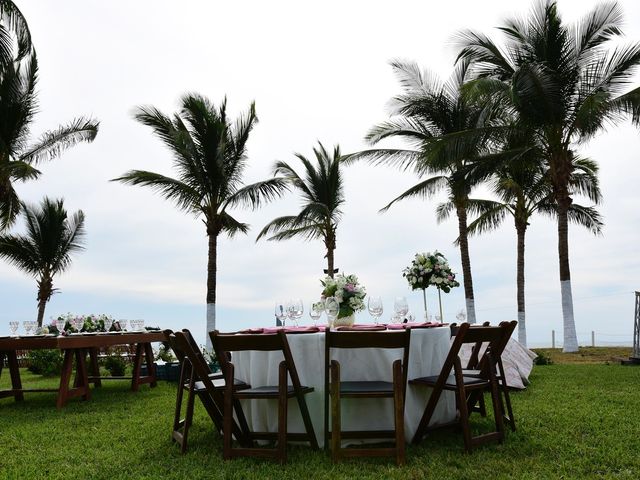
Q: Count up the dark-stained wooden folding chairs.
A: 7